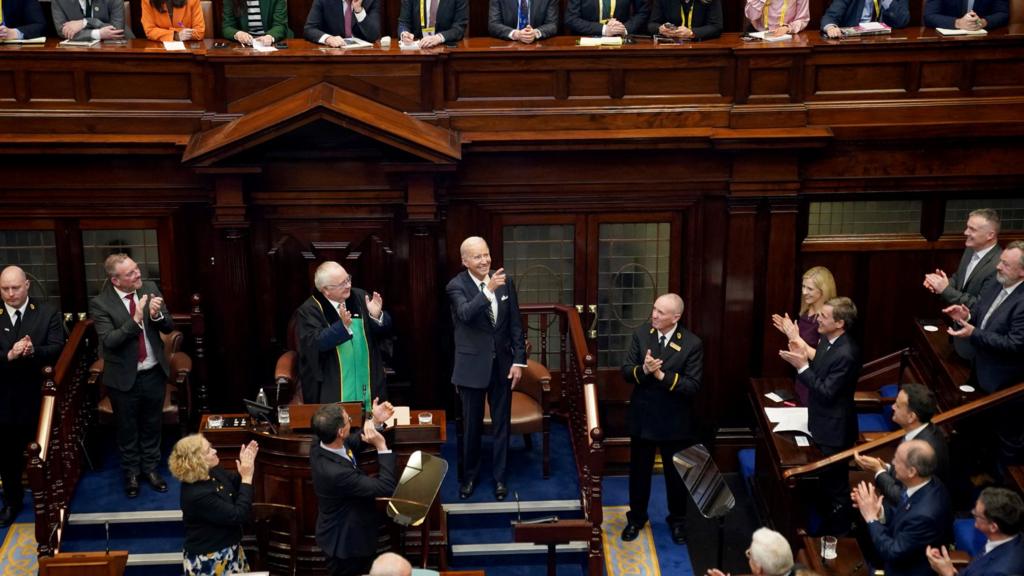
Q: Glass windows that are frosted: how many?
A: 6